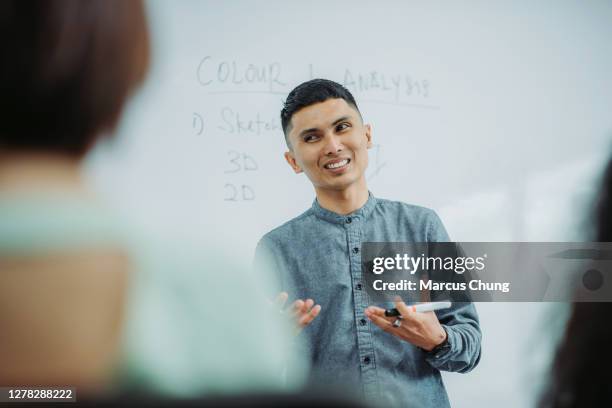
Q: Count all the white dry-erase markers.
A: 1